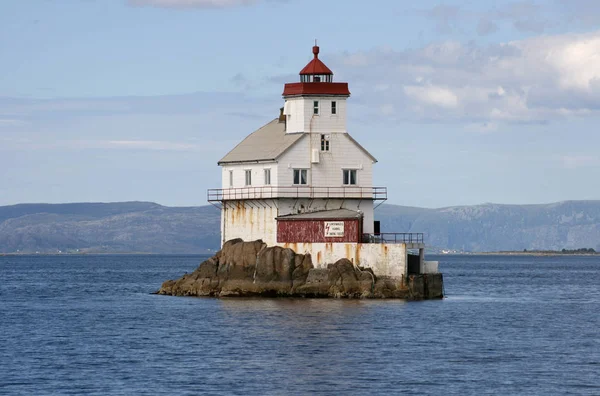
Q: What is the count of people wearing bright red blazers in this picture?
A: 0